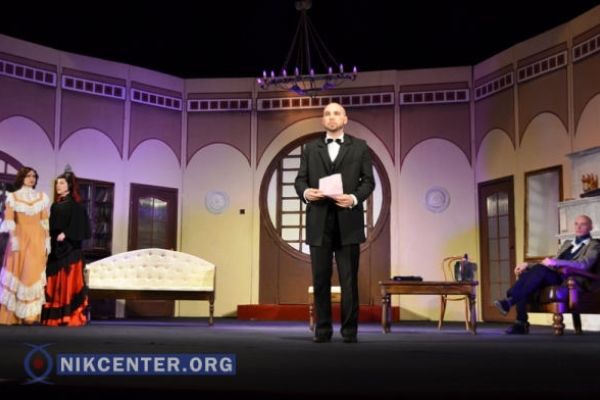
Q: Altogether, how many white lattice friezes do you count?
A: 9